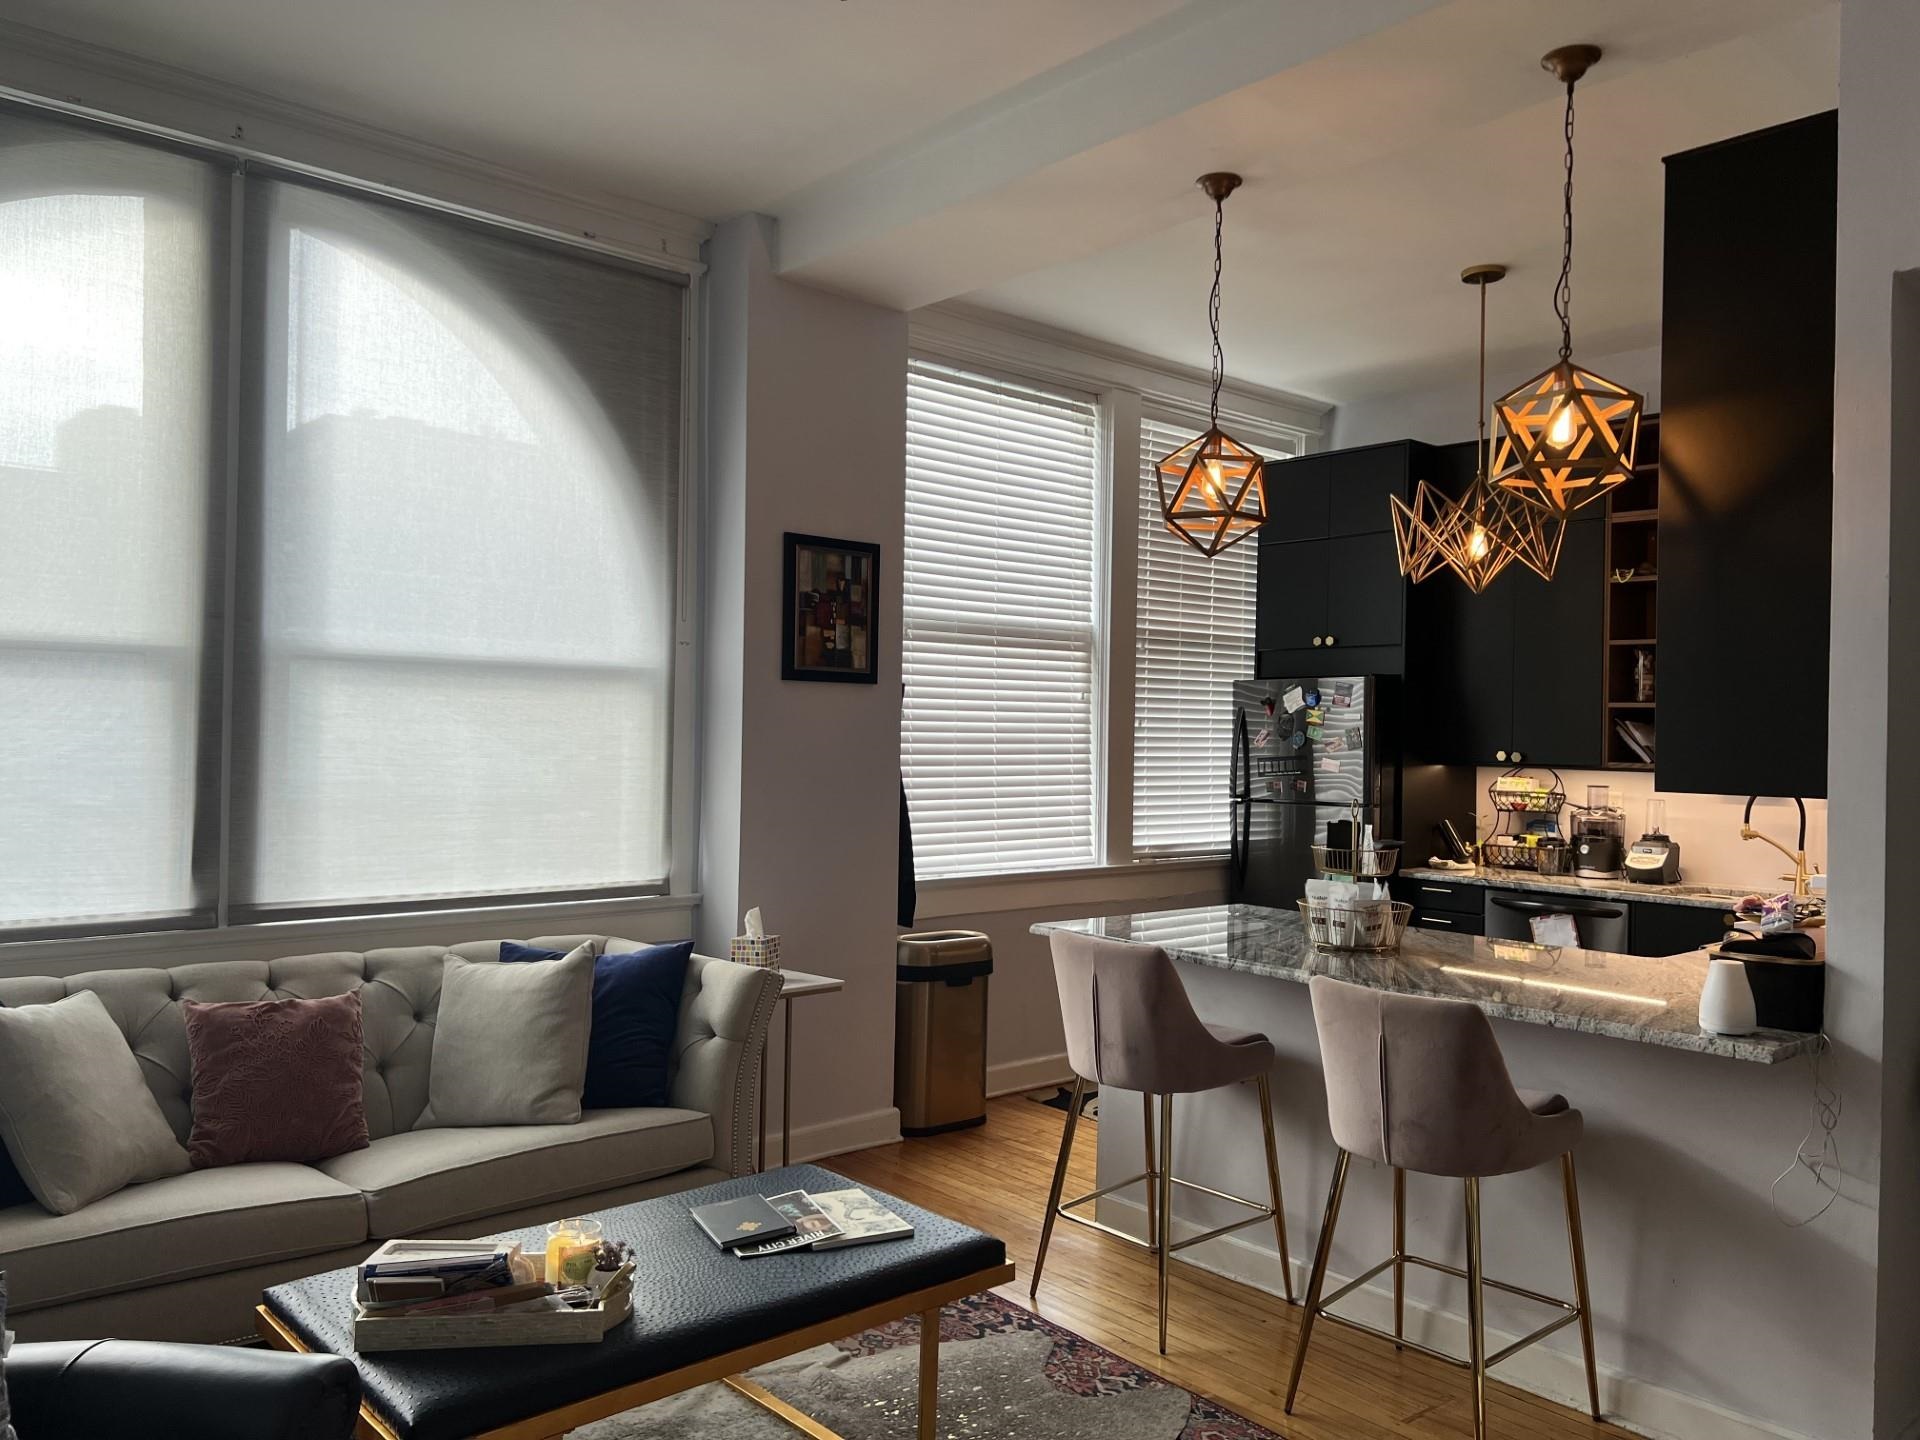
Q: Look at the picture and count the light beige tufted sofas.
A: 1